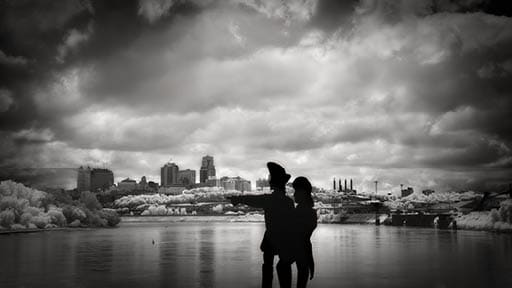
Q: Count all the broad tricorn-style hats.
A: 1